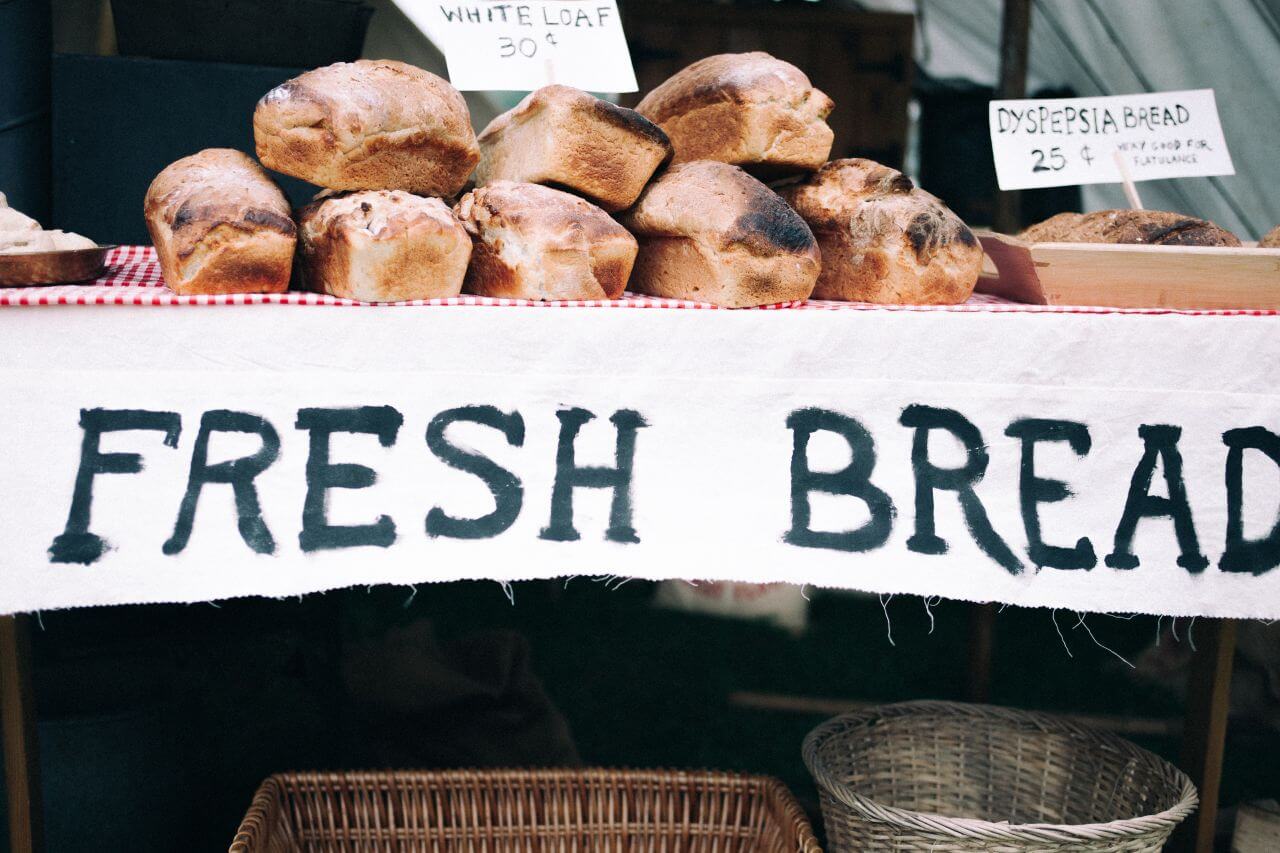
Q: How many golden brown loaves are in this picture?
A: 8